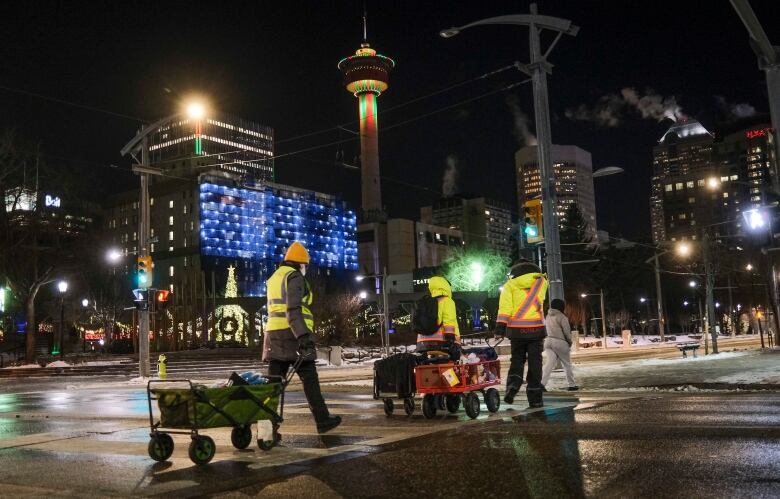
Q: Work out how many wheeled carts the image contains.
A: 3